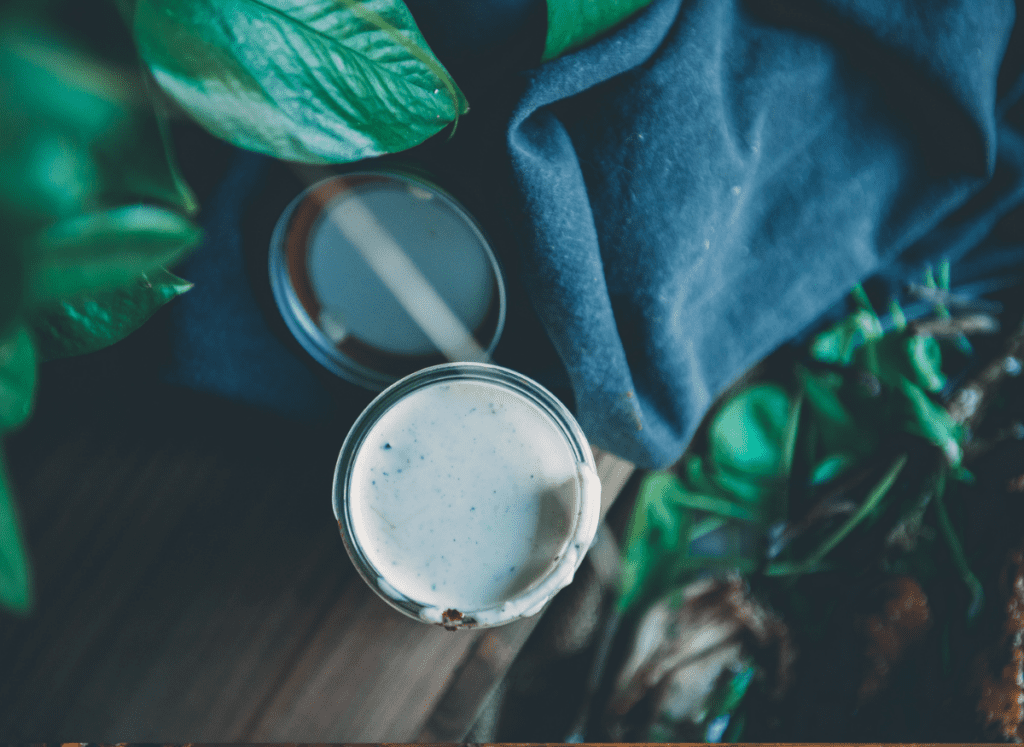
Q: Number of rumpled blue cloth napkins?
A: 1